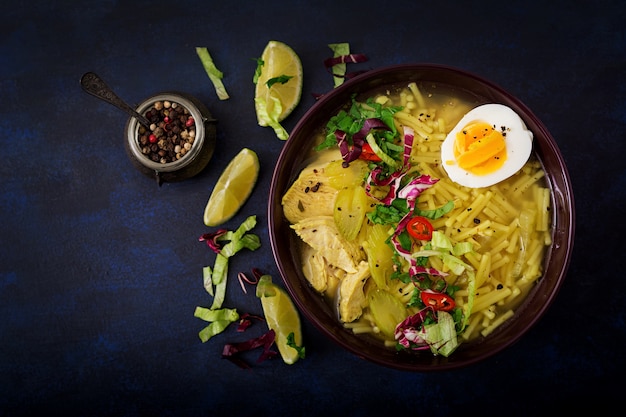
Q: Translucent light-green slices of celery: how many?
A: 4